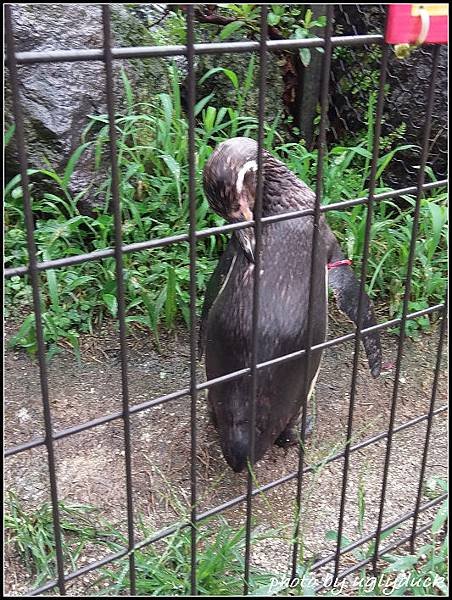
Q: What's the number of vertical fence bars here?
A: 8